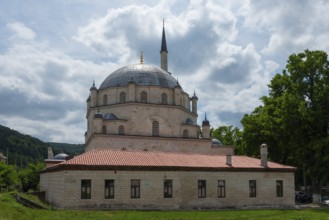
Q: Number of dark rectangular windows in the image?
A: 8